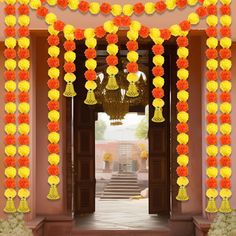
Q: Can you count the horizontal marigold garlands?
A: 2